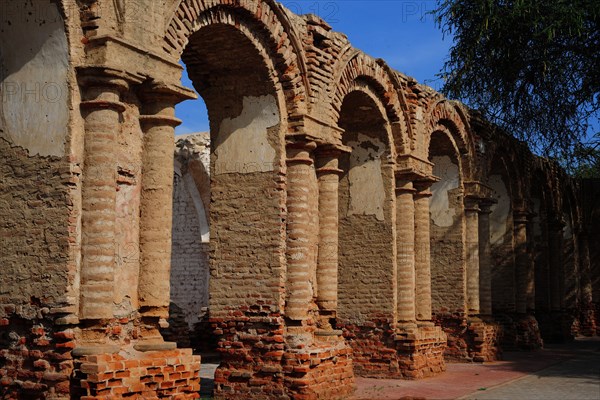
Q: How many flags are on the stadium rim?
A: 0